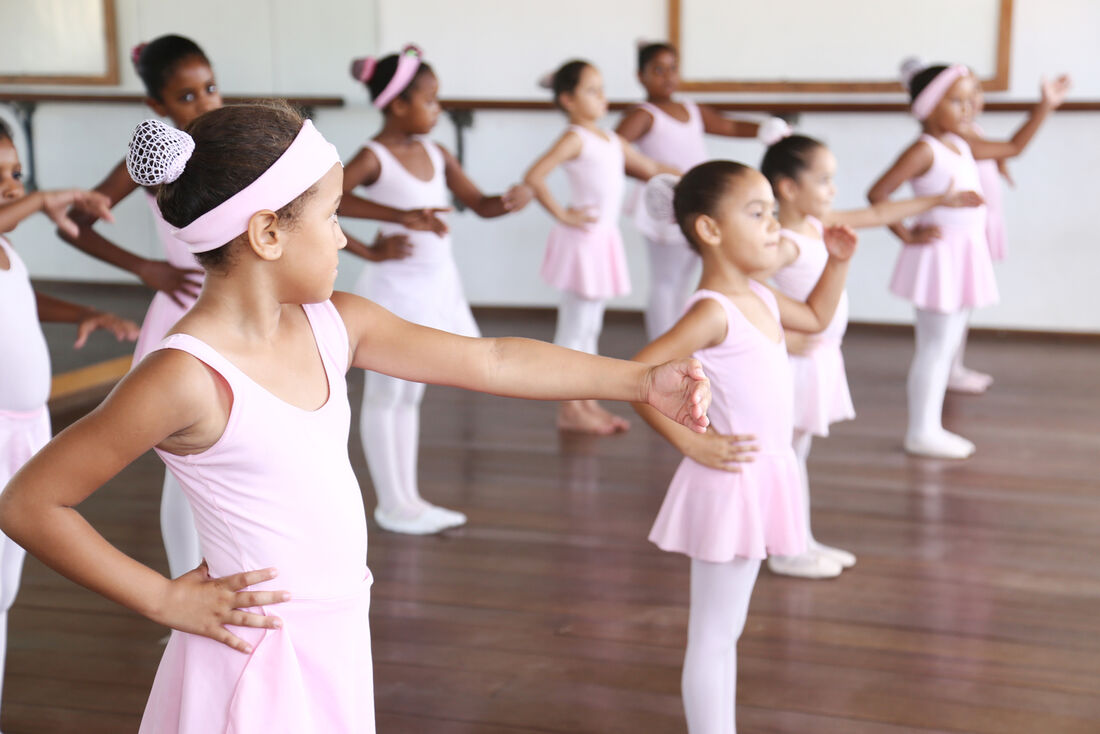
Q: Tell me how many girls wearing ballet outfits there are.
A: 10